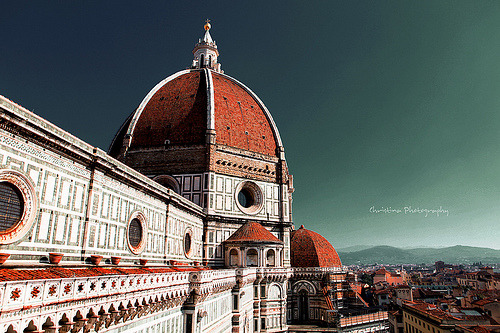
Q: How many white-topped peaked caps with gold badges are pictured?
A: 0